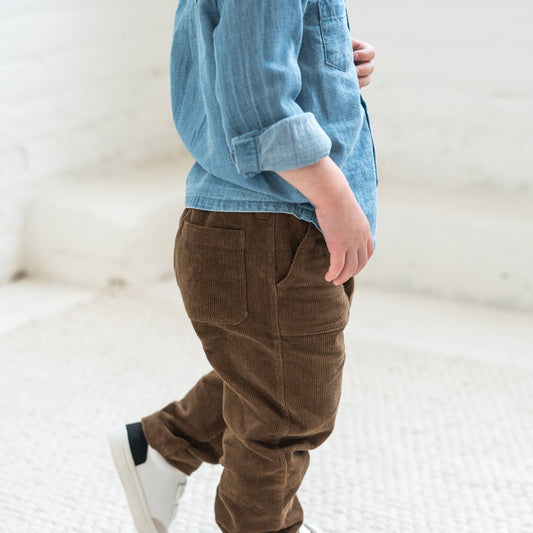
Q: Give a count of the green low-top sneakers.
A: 0